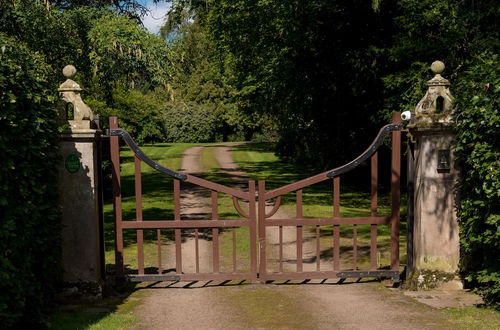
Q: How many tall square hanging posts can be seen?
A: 2